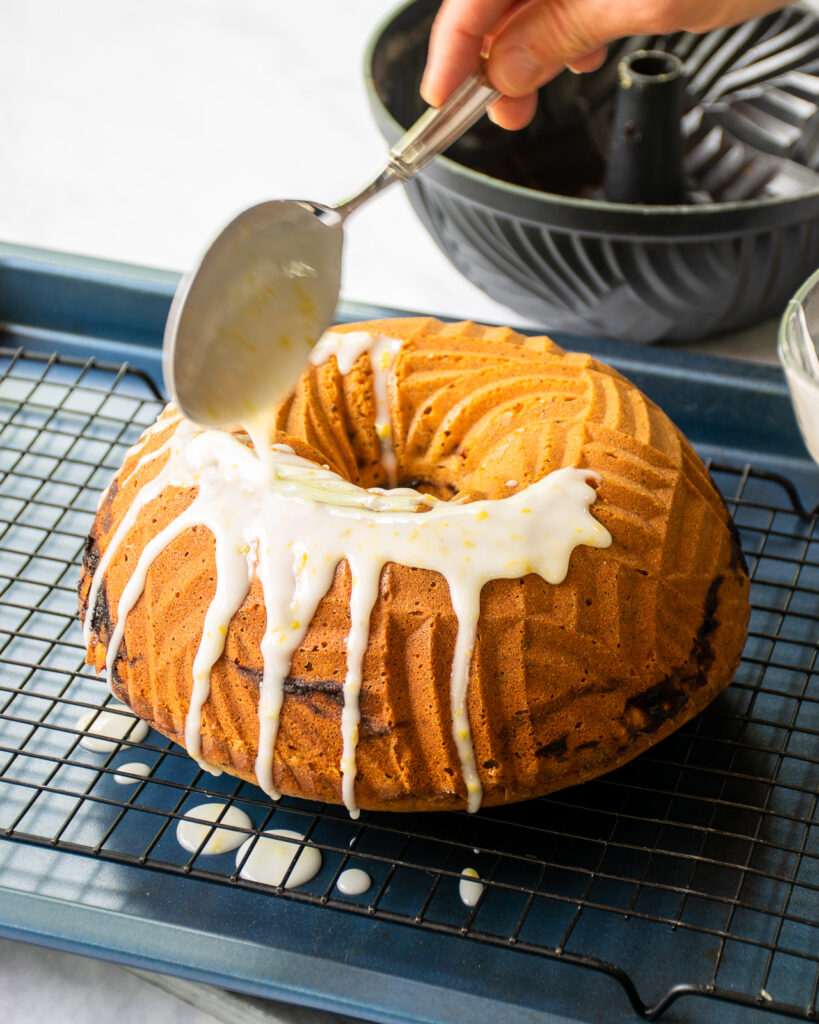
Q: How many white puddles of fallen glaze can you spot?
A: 6